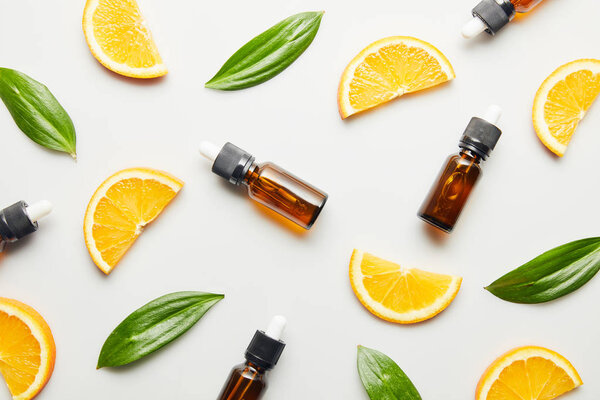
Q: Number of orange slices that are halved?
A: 7